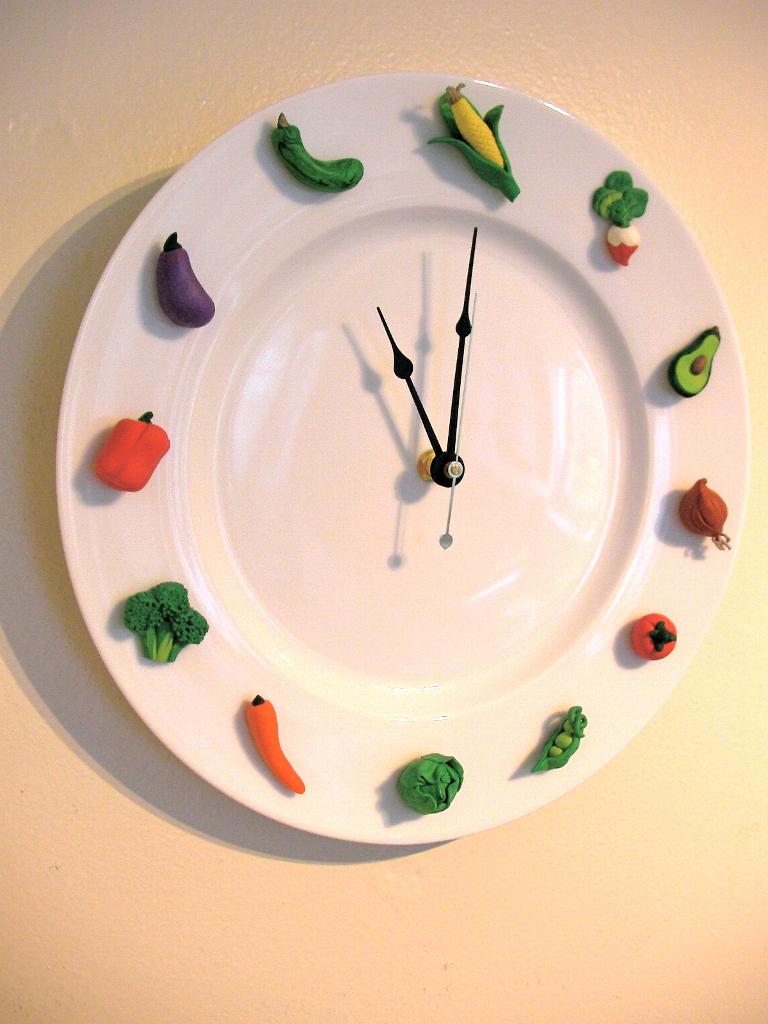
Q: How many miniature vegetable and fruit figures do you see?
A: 12